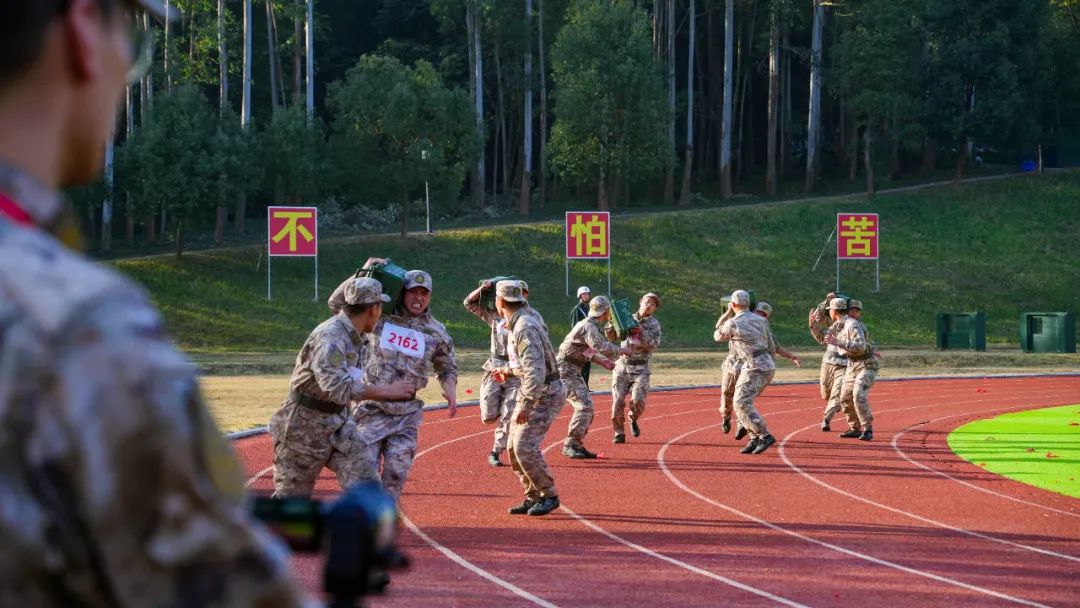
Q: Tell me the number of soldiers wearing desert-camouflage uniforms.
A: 11